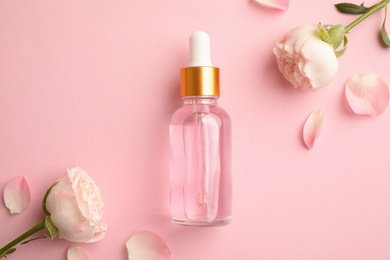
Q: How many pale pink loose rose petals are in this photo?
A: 6